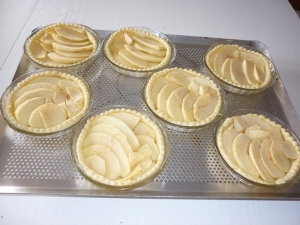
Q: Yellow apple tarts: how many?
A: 7